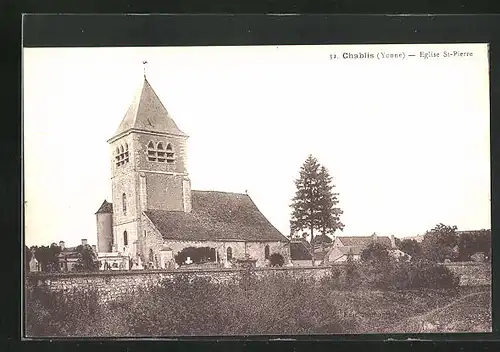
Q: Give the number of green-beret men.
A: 0